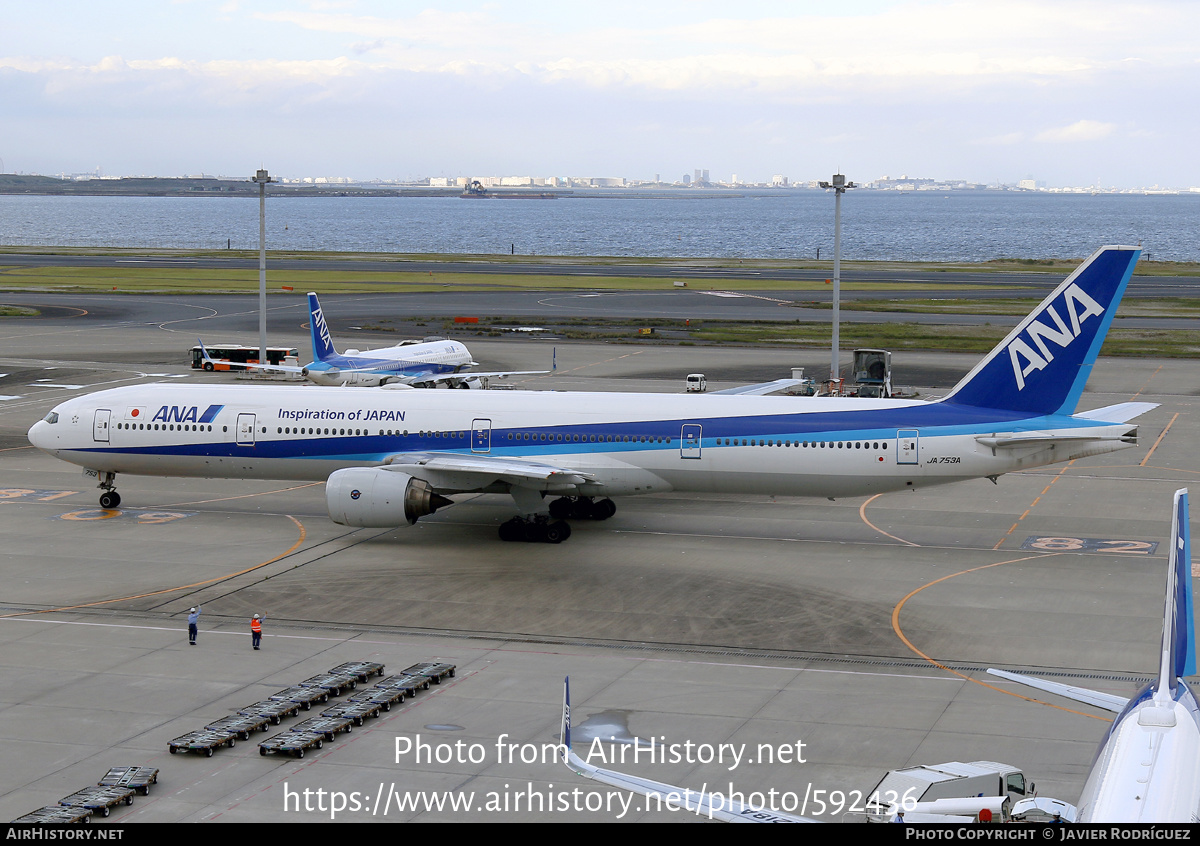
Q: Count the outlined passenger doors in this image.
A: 5